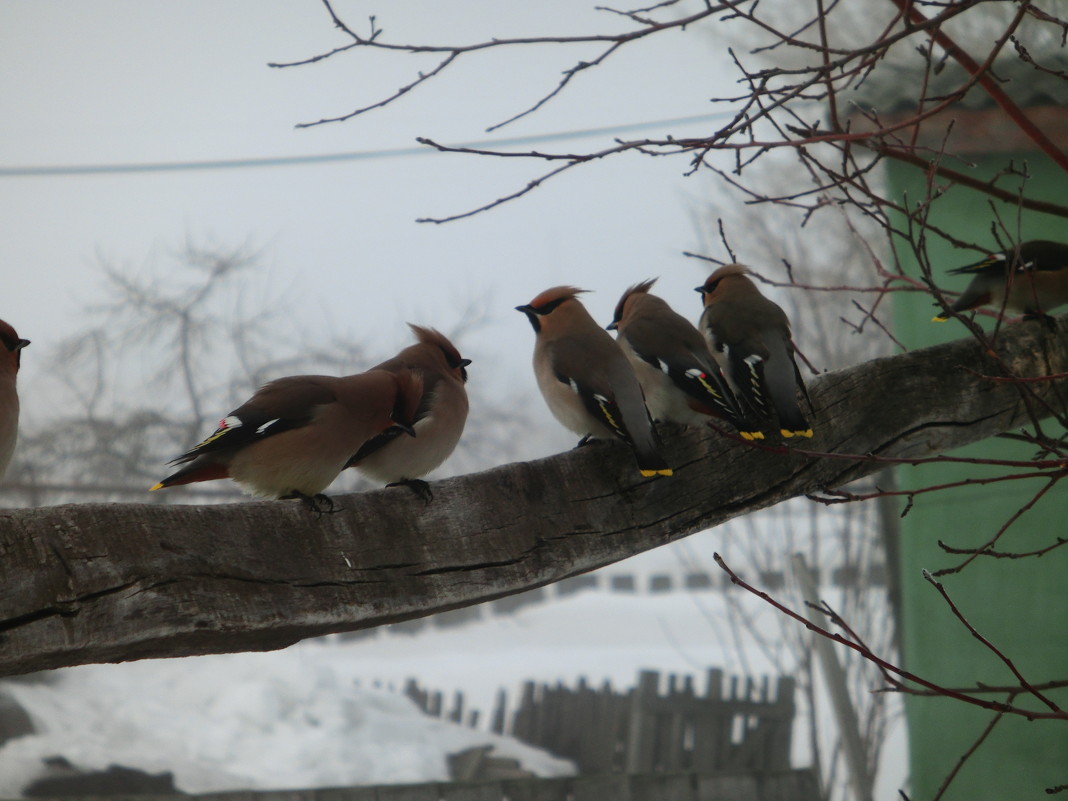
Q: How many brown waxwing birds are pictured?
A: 7